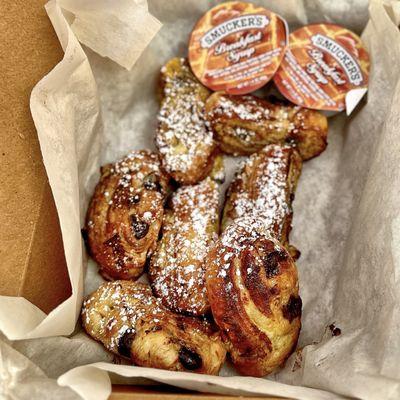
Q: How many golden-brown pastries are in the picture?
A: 7